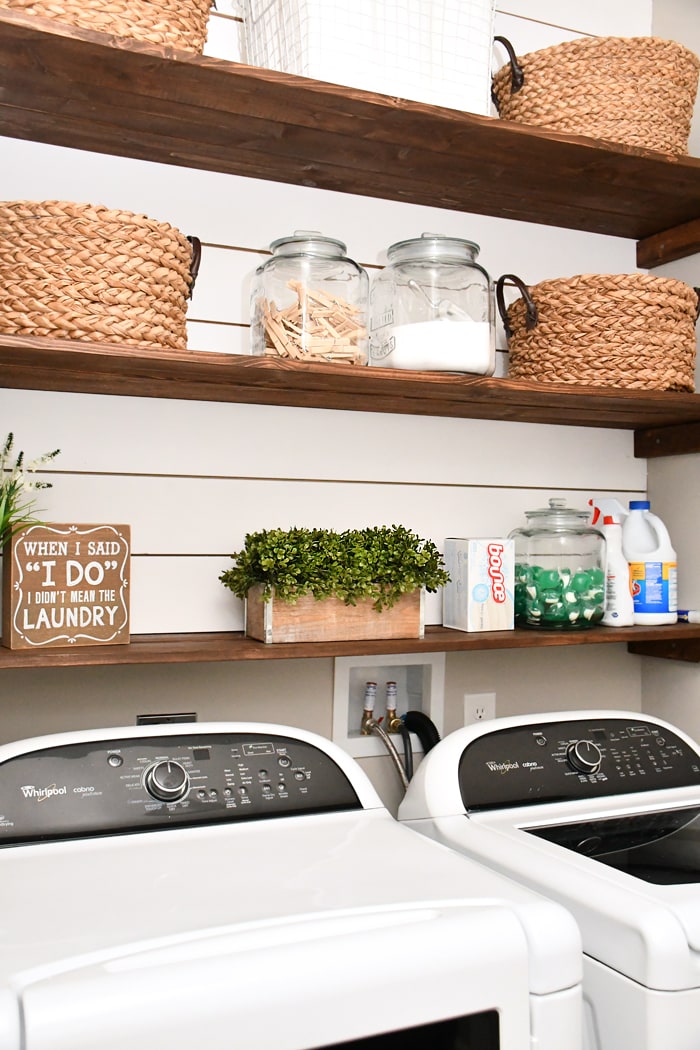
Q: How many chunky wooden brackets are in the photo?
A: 3